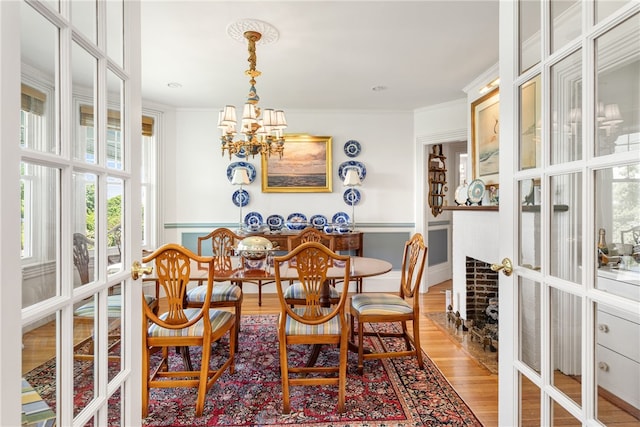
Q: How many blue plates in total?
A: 11